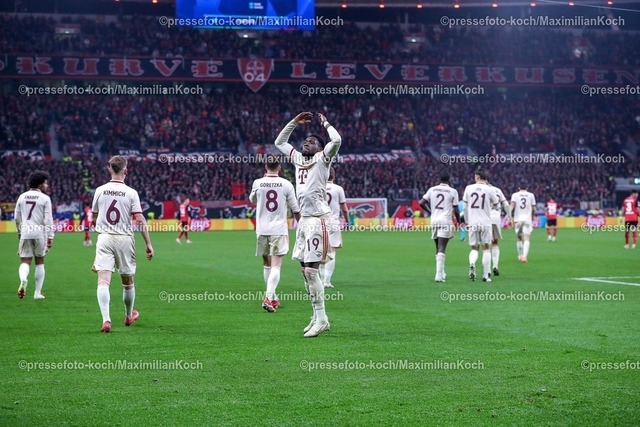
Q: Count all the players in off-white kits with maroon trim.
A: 9